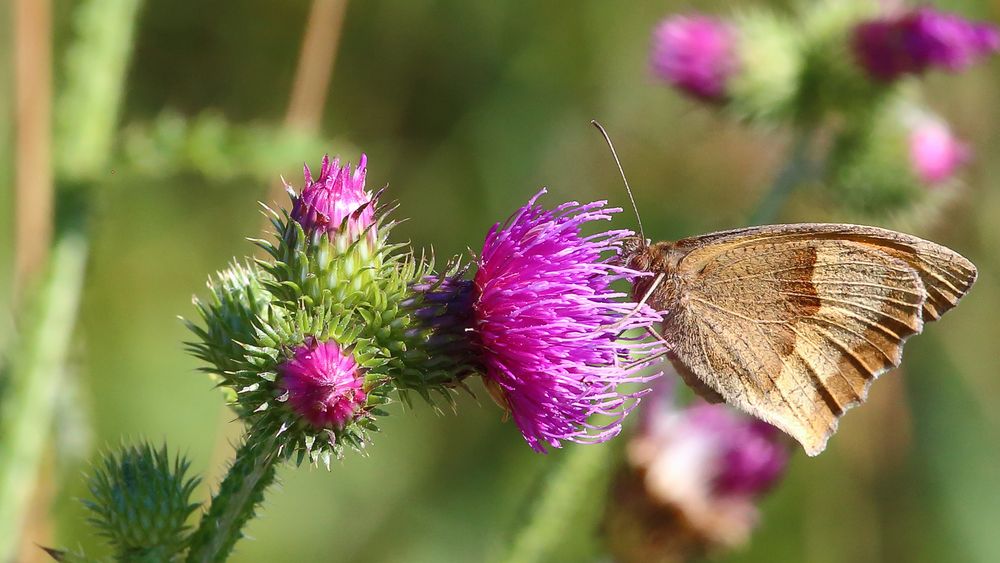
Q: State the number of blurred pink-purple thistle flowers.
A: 4